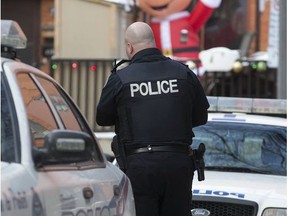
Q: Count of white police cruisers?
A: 2